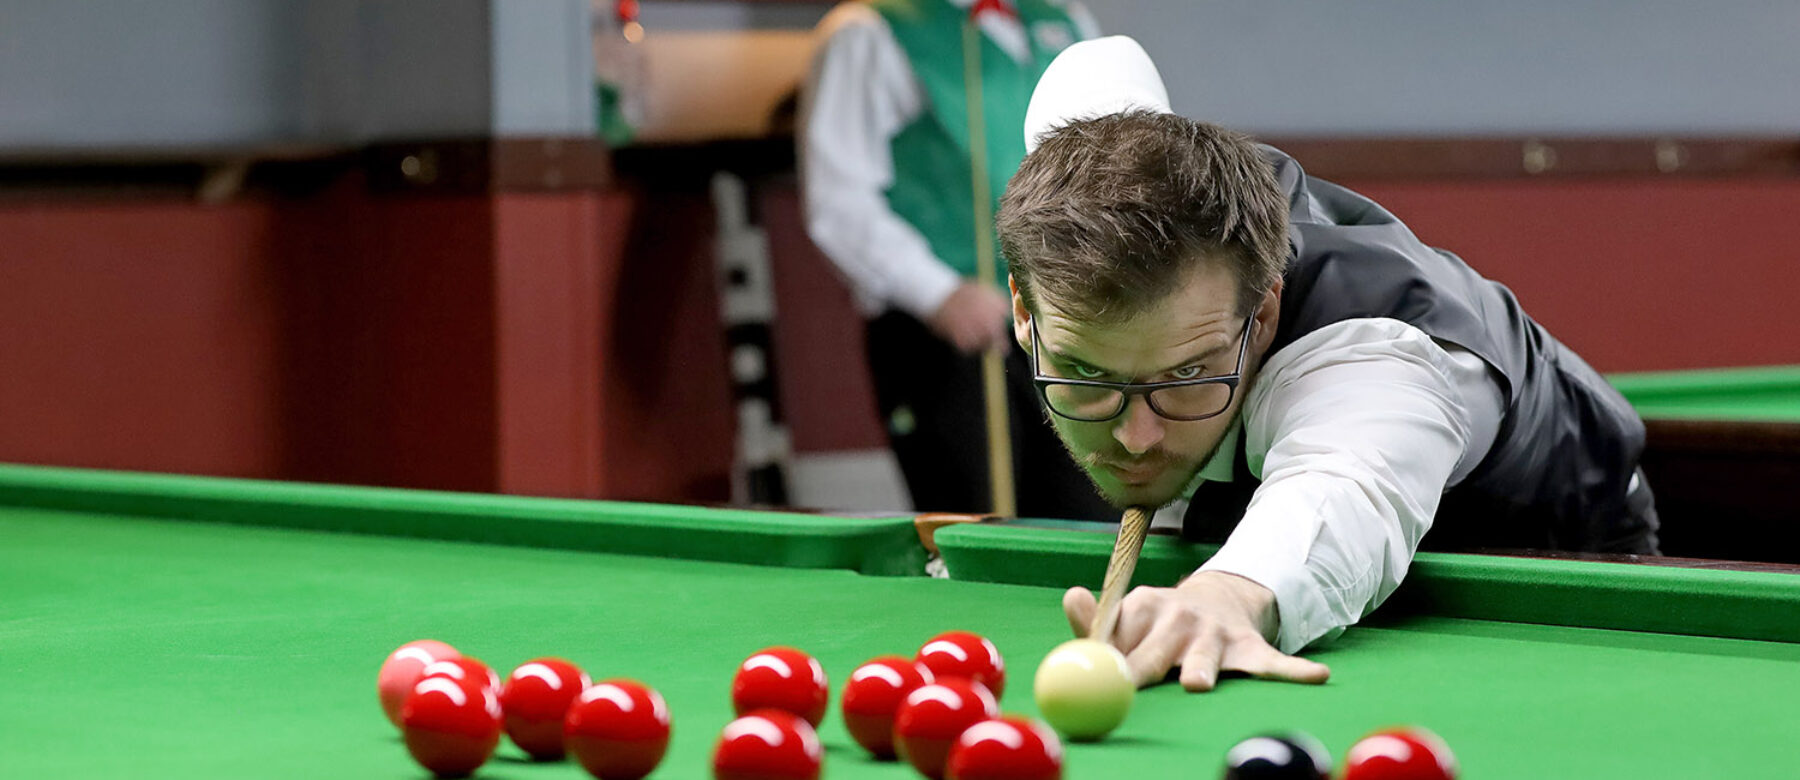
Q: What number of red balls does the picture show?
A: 11